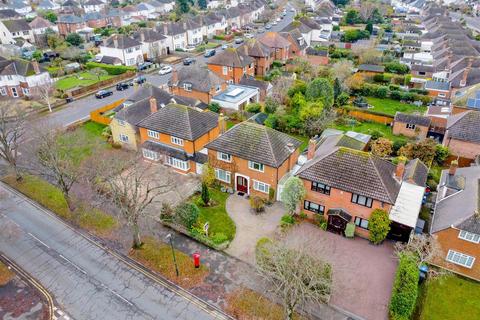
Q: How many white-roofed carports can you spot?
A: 1